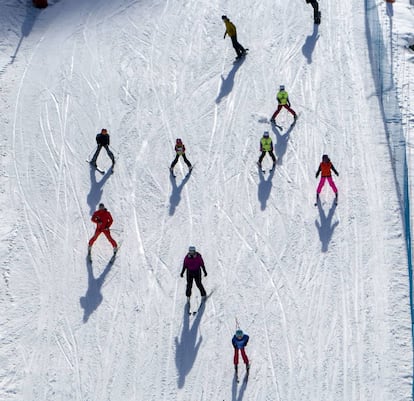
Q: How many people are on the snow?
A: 10